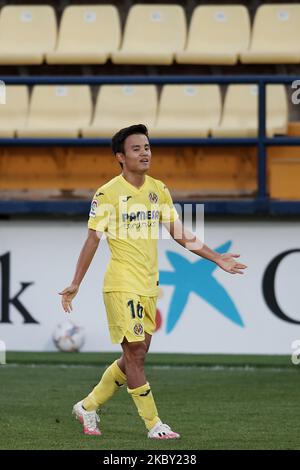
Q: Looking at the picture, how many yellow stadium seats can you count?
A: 10